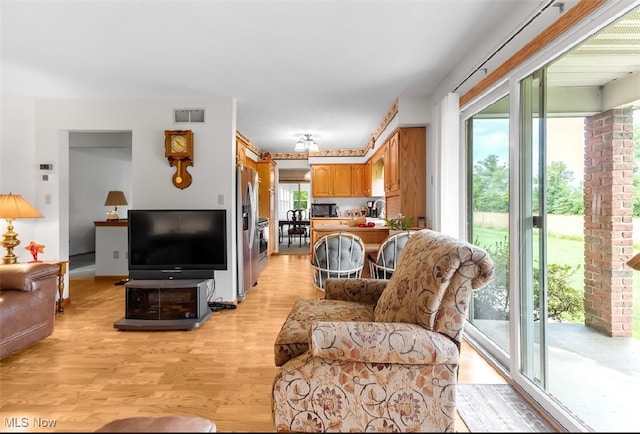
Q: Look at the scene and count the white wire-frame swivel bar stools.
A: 2